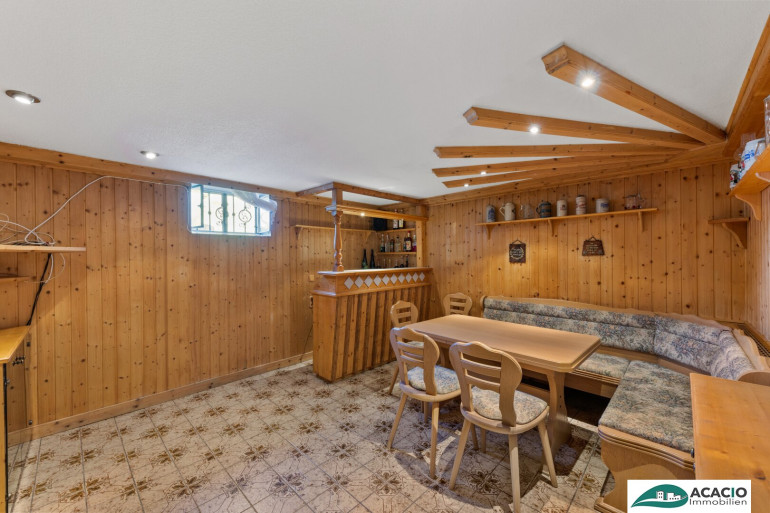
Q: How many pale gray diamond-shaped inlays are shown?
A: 10